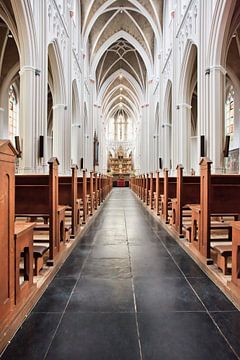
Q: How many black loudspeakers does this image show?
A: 6